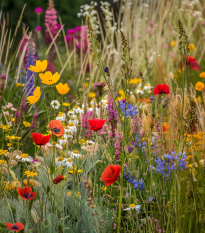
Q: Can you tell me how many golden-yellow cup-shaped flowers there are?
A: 4